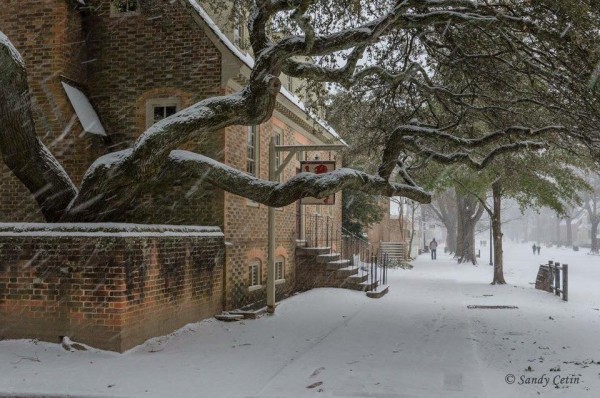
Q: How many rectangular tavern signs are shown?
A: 1